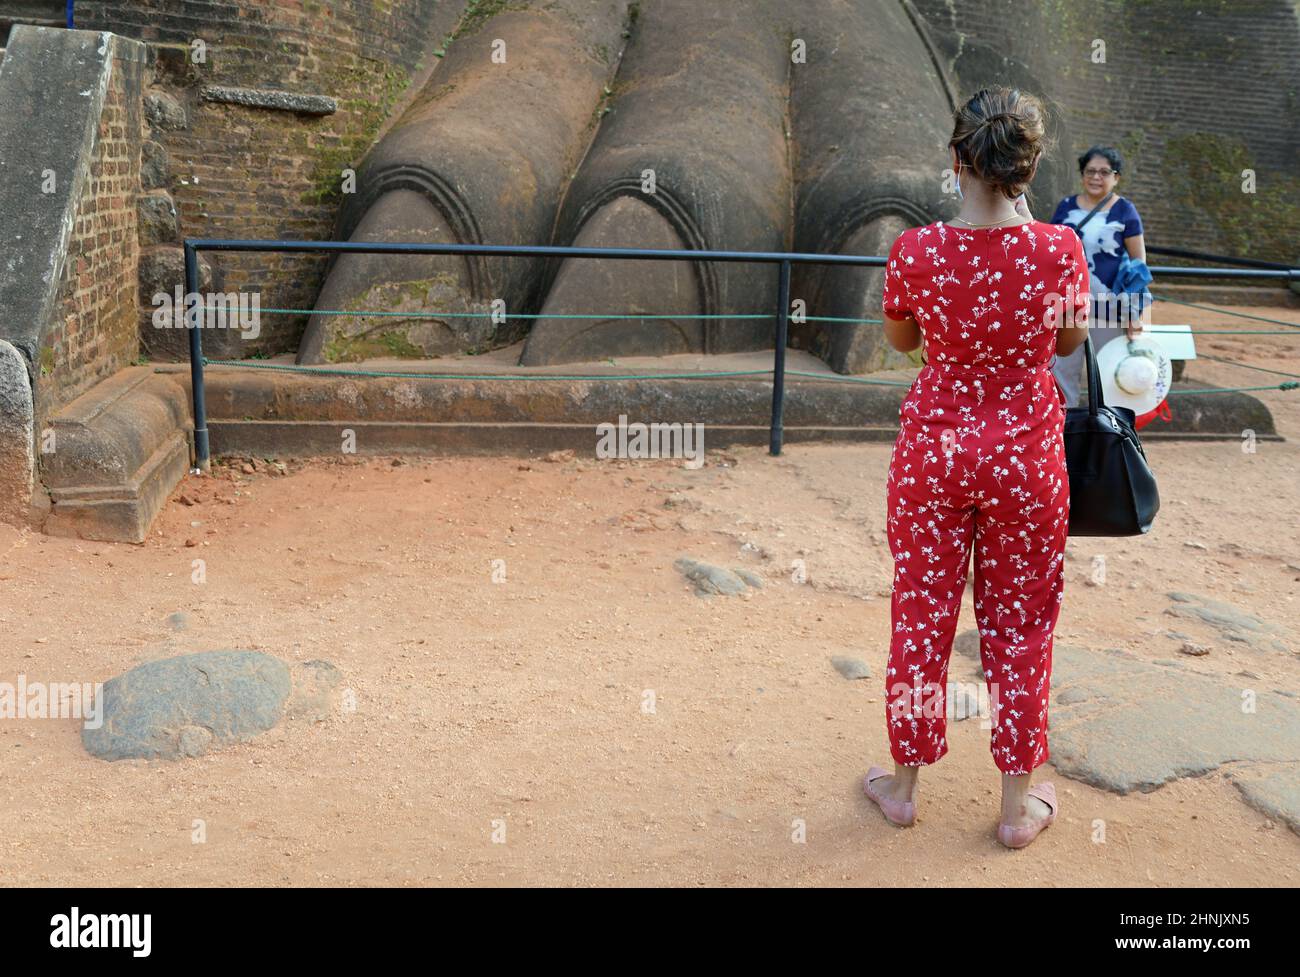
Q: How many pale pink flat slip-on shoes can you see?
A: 2